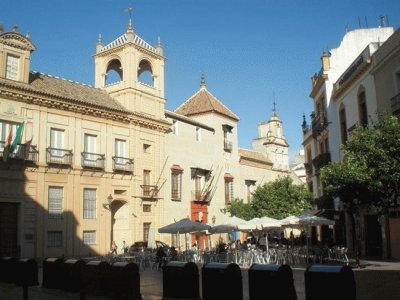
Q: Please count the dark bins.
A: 10